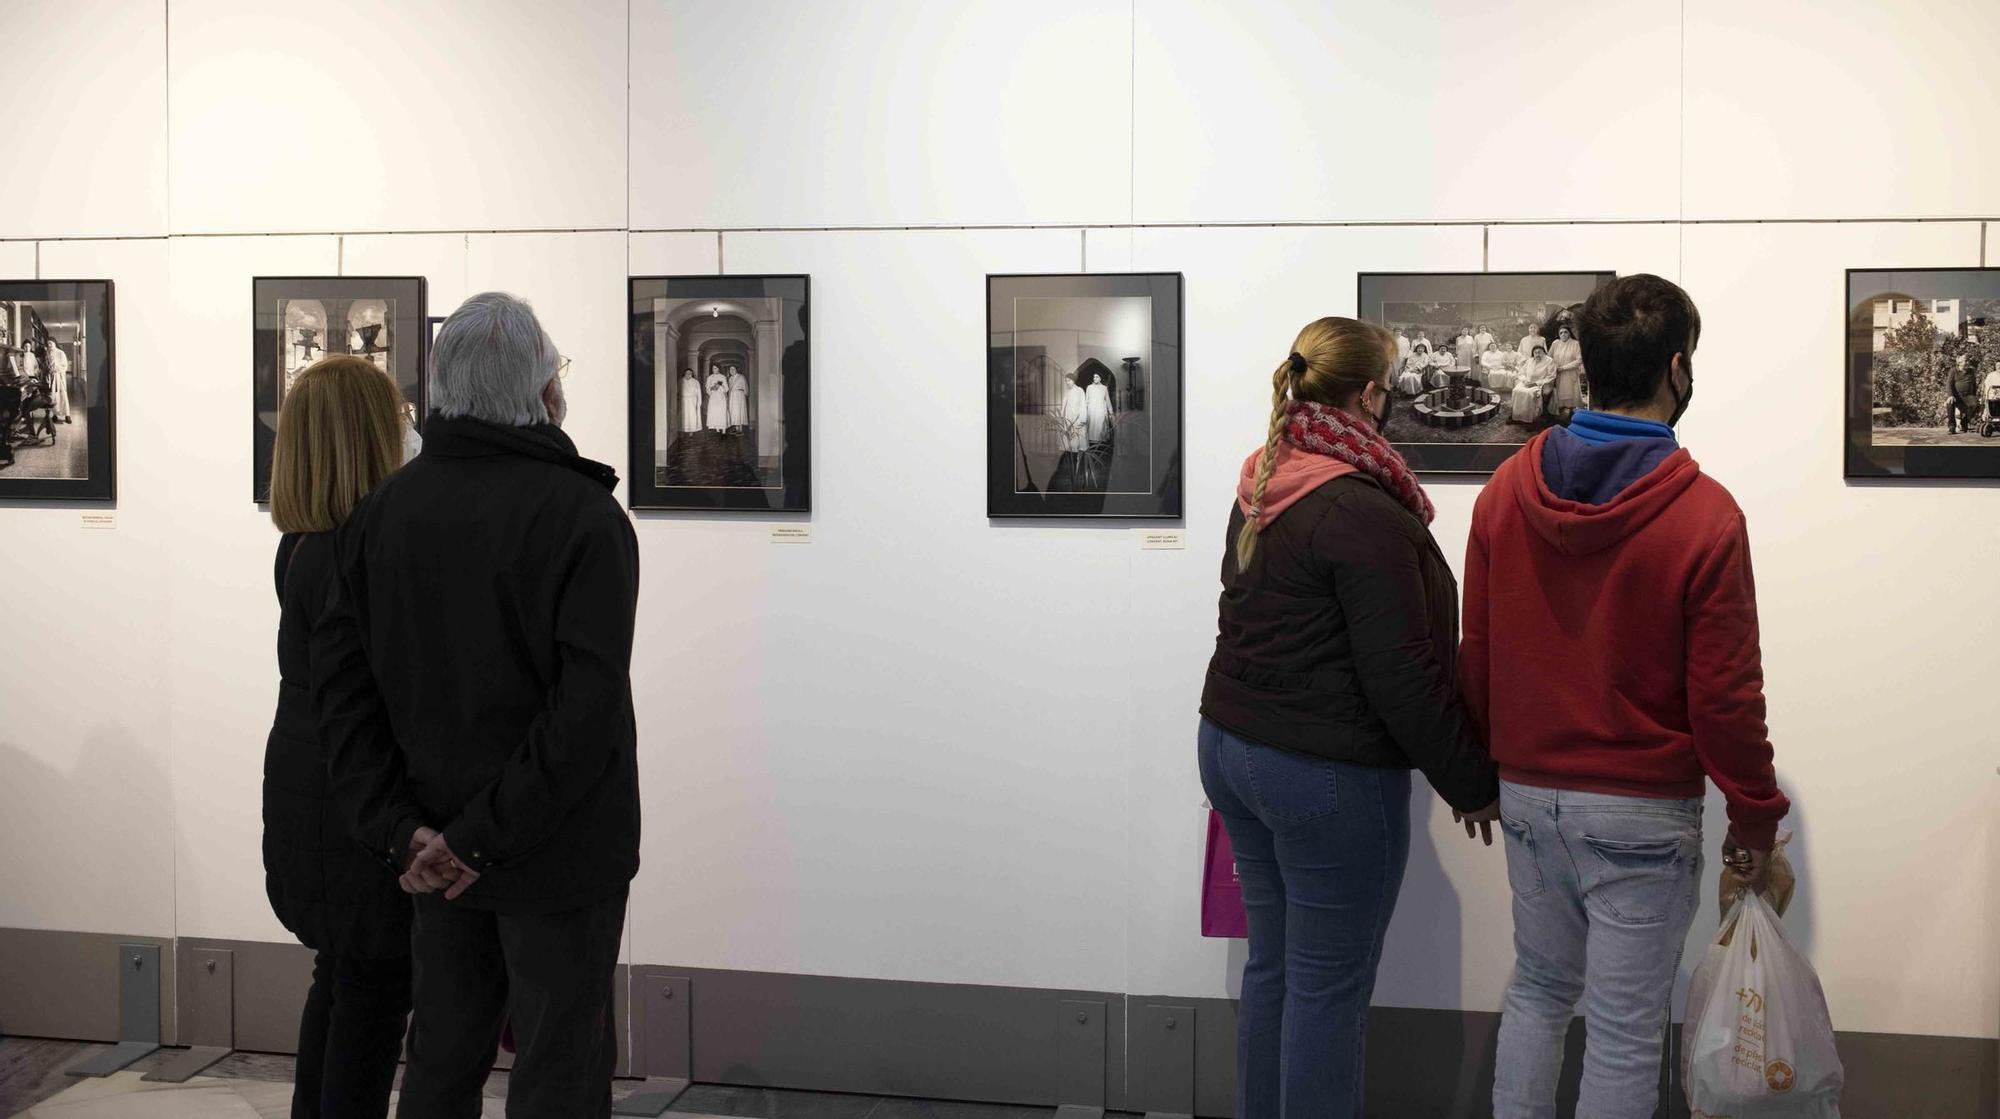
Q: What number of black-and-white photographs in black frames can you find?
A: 6